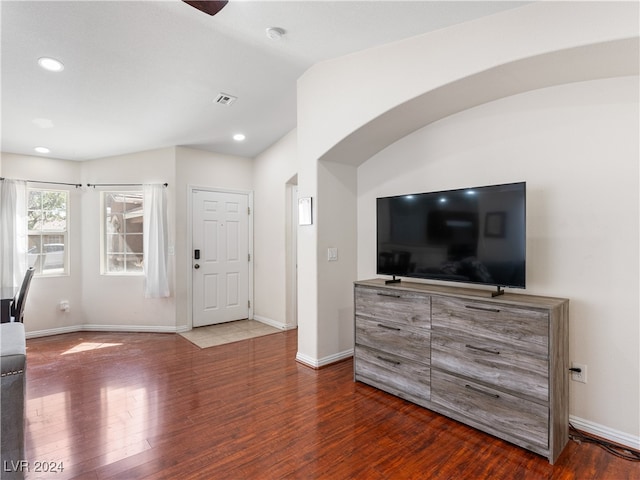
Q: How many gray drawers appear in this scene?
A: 6